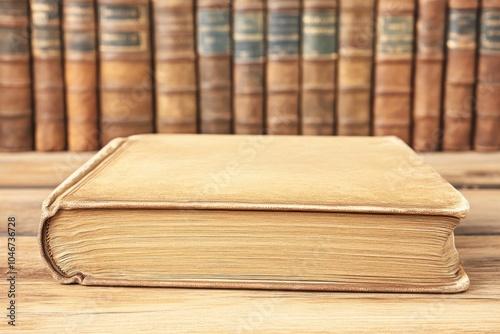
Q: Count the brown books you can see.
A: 14